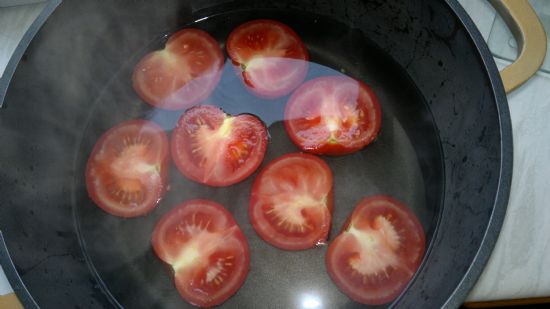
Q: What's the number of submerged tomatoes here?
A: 8